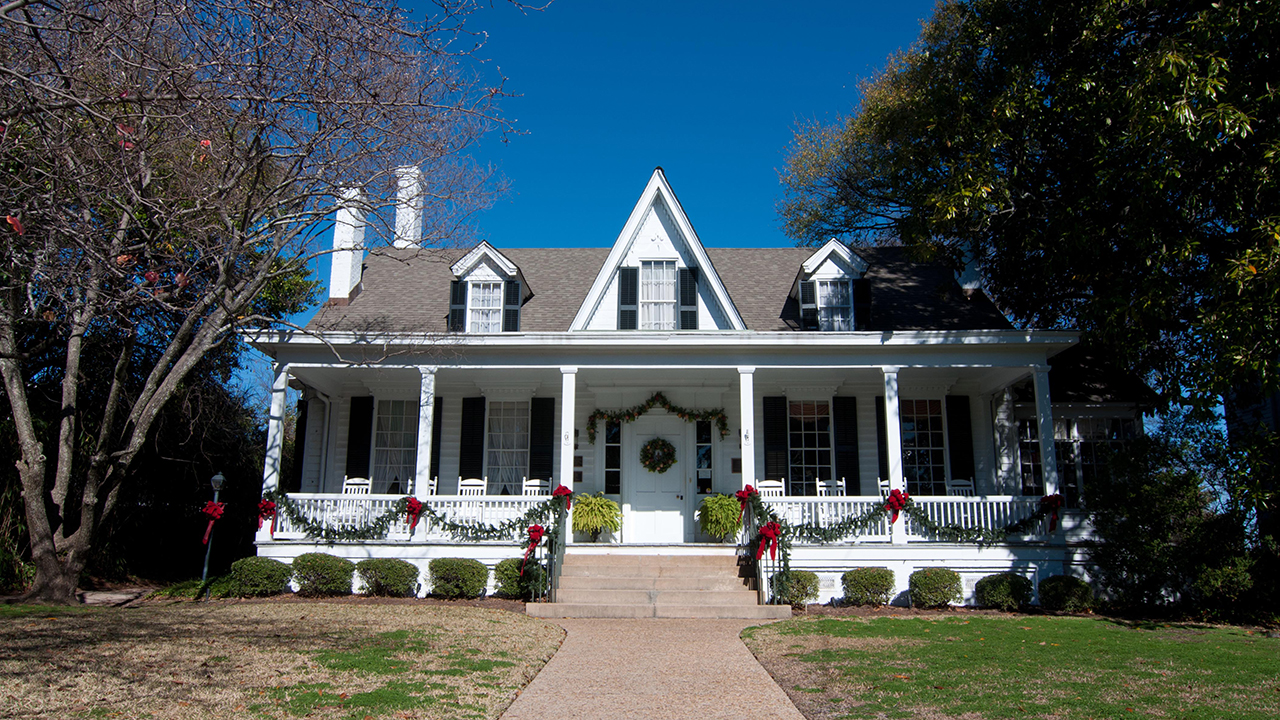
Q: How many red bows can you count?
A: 9